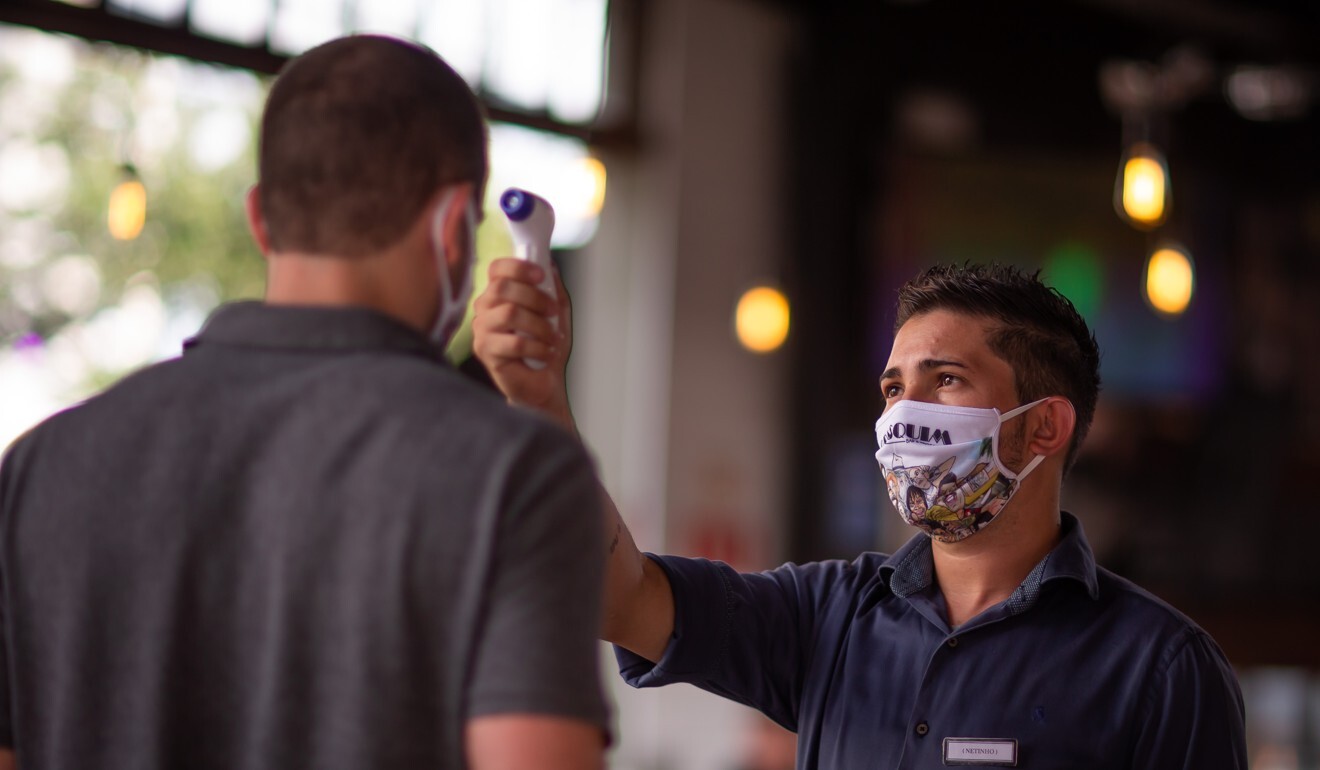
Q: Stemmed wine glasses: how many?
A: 0